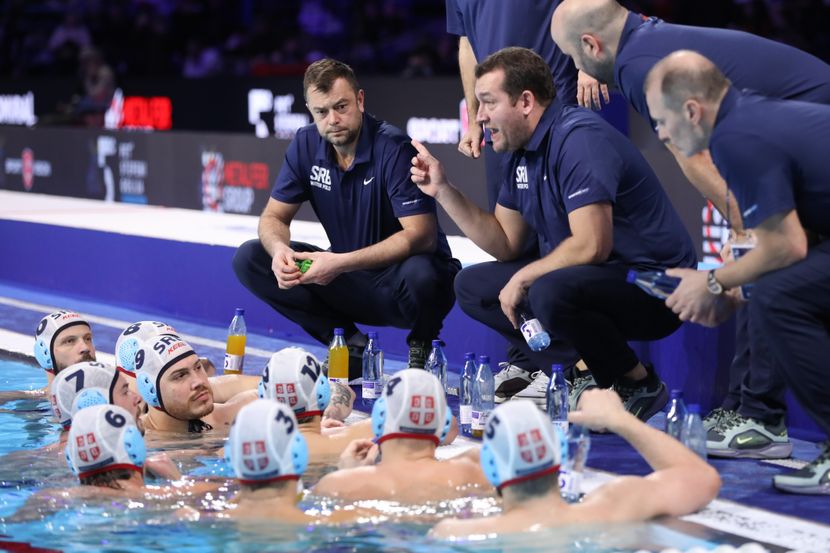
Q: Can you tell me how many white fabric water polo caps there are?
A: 9